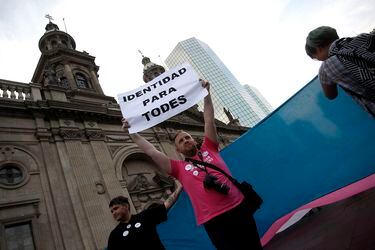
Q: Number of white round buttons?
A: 6